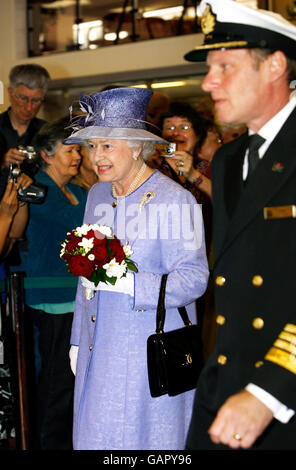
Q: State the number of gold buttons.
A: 6